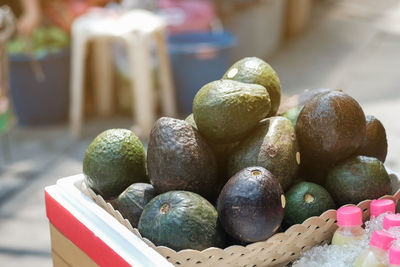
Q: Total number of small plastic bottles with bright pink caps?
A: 5